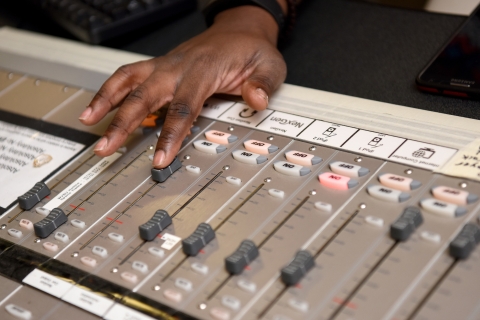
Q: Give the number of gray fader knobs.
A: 9